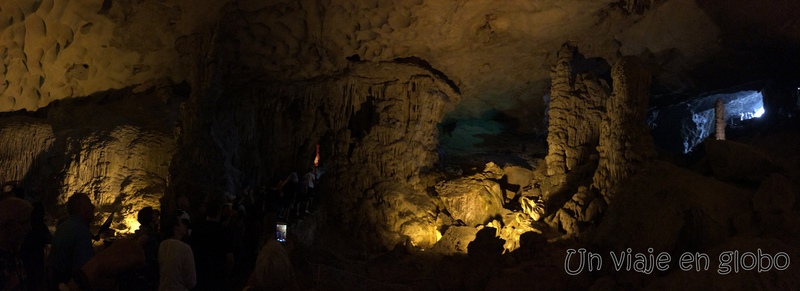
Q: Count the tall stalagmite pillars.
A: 3